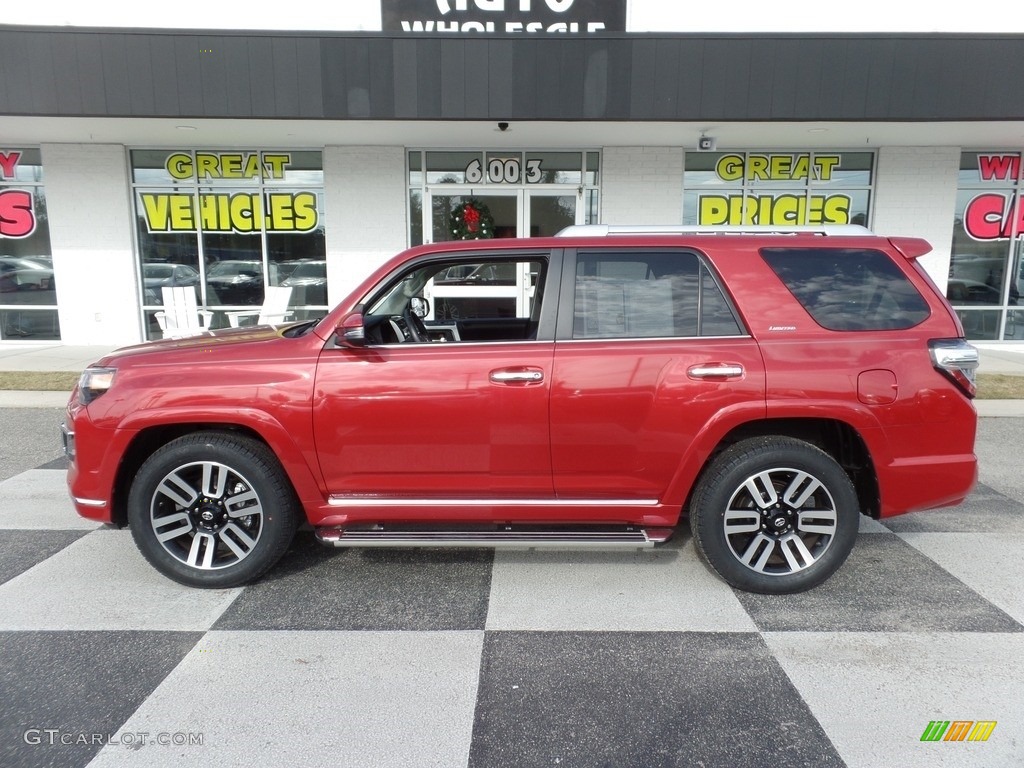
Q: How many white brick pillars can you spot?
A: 4